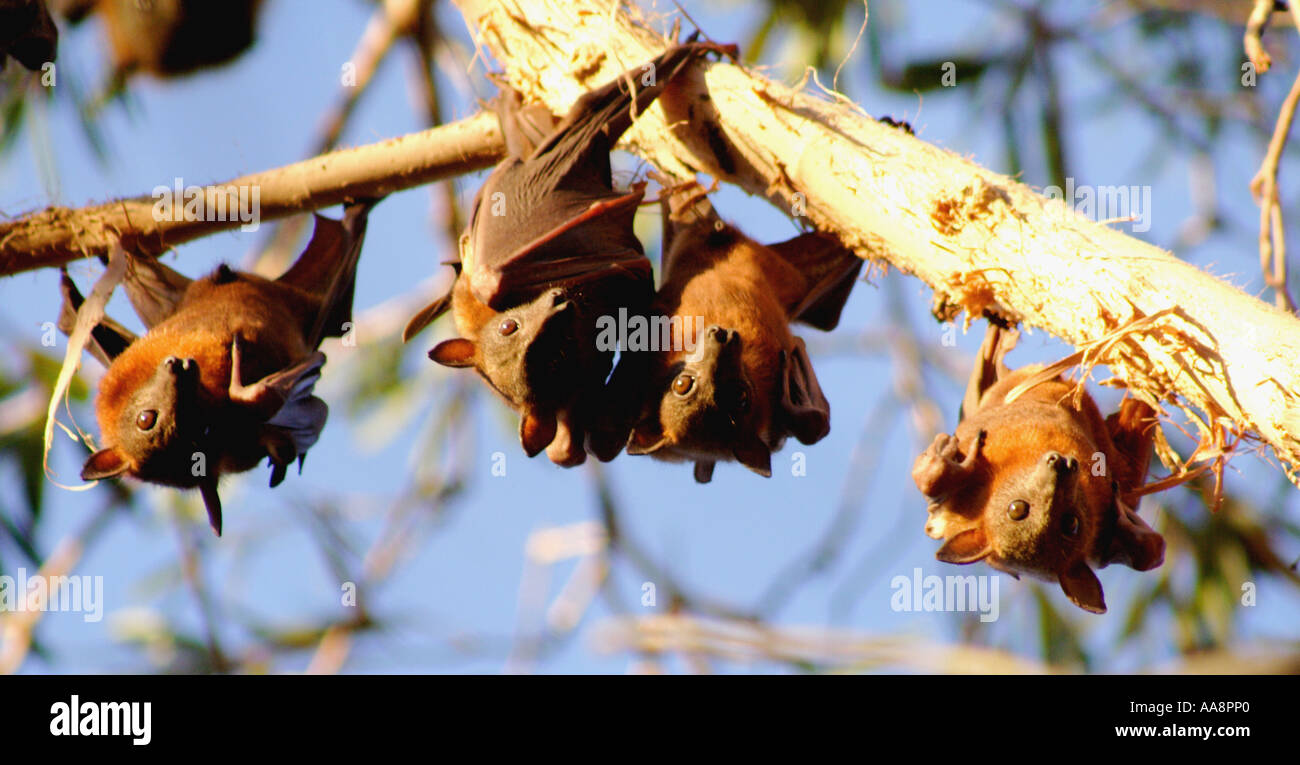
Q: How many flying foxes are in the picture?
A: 4